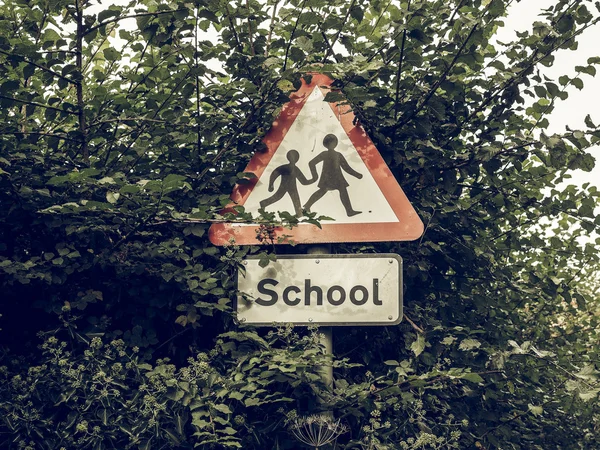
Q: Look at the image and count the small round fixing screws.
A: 6